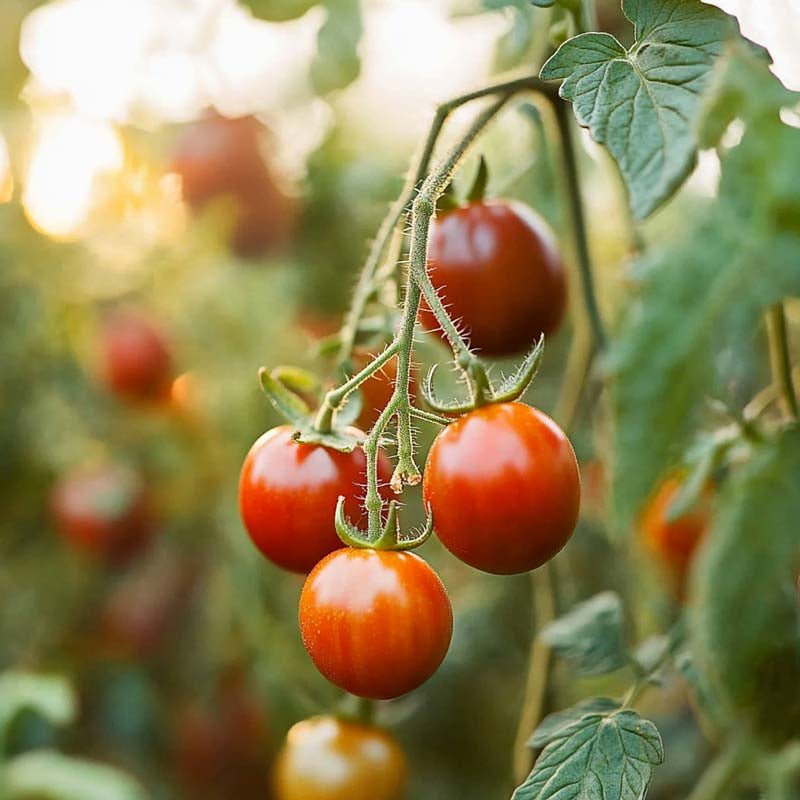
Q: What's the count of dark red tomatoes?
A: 1